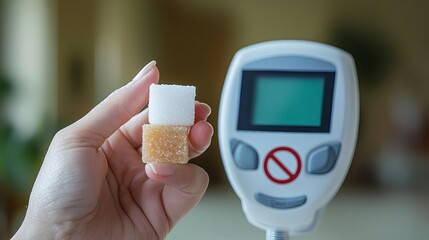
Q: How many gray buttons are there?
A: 3